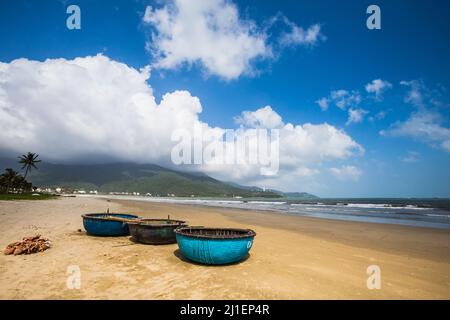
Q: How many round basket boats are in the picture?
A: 3